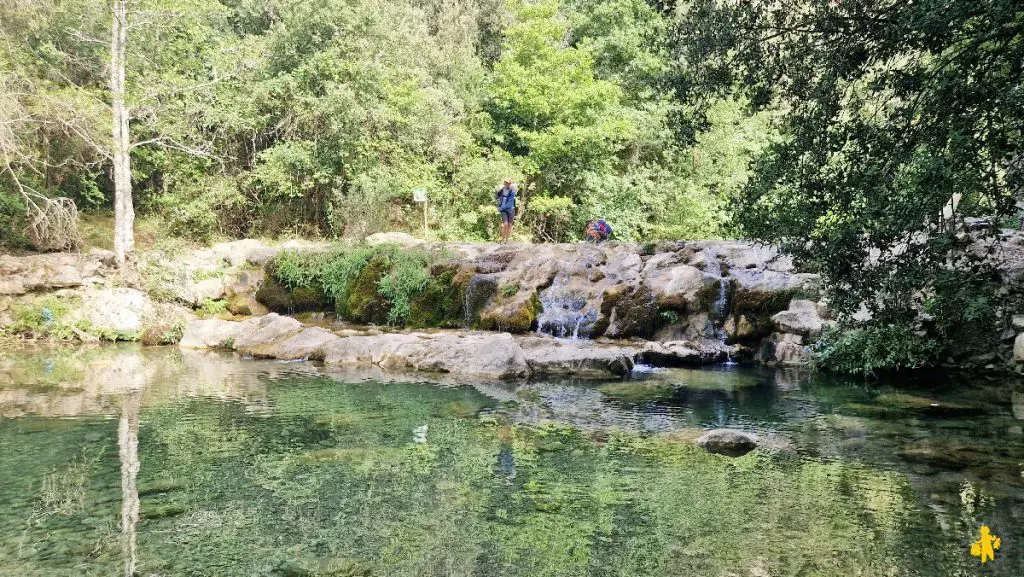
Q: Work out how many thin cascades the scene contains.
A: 3